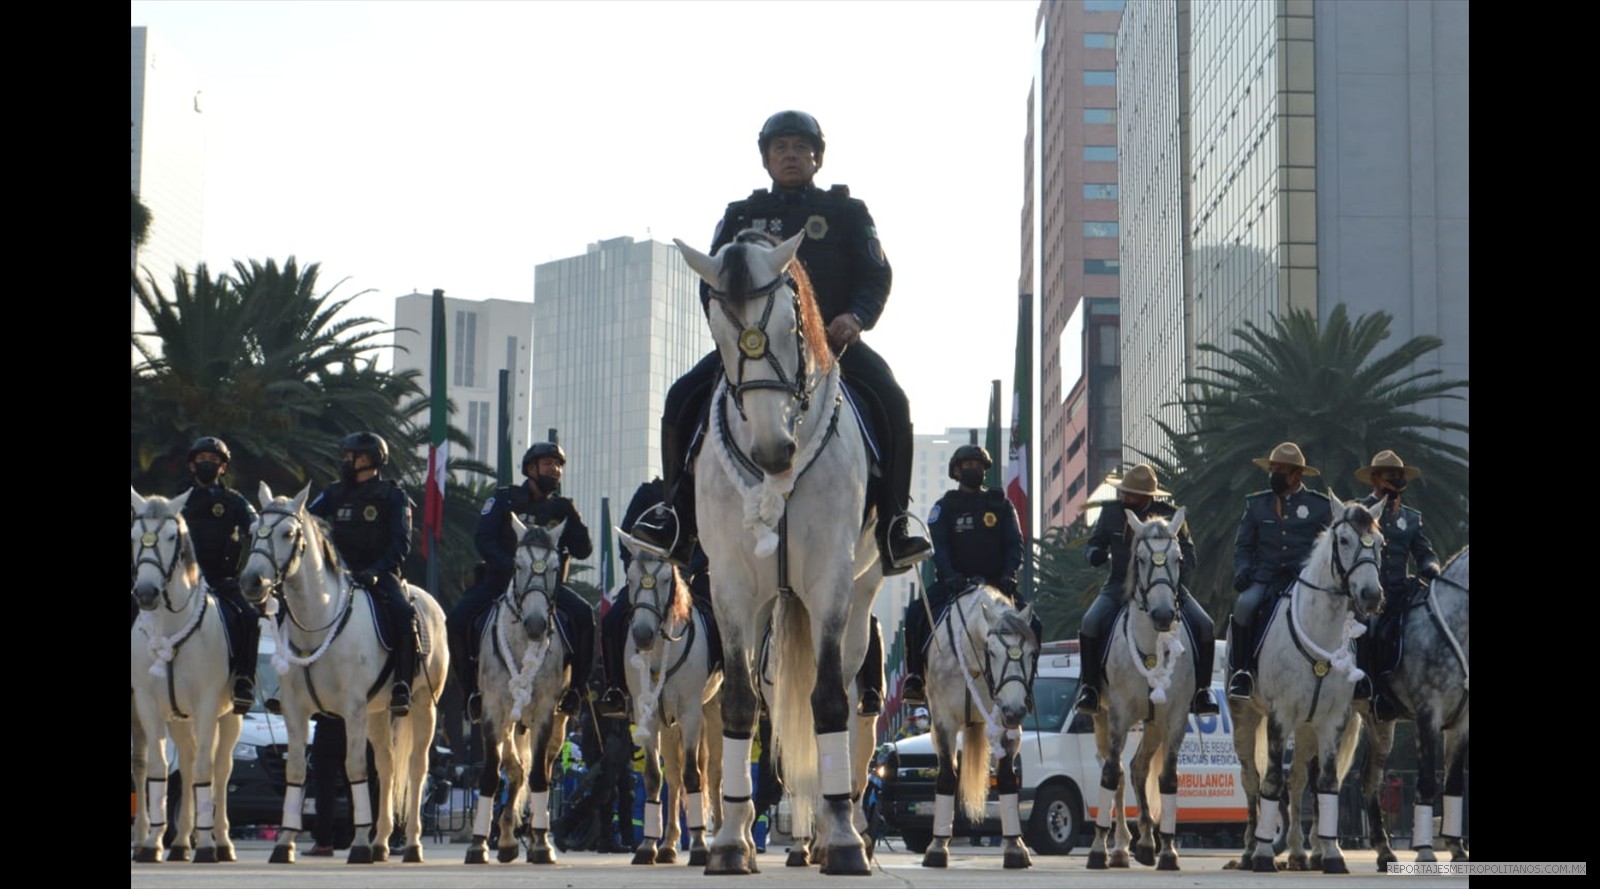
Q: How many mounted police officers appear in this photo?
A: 9